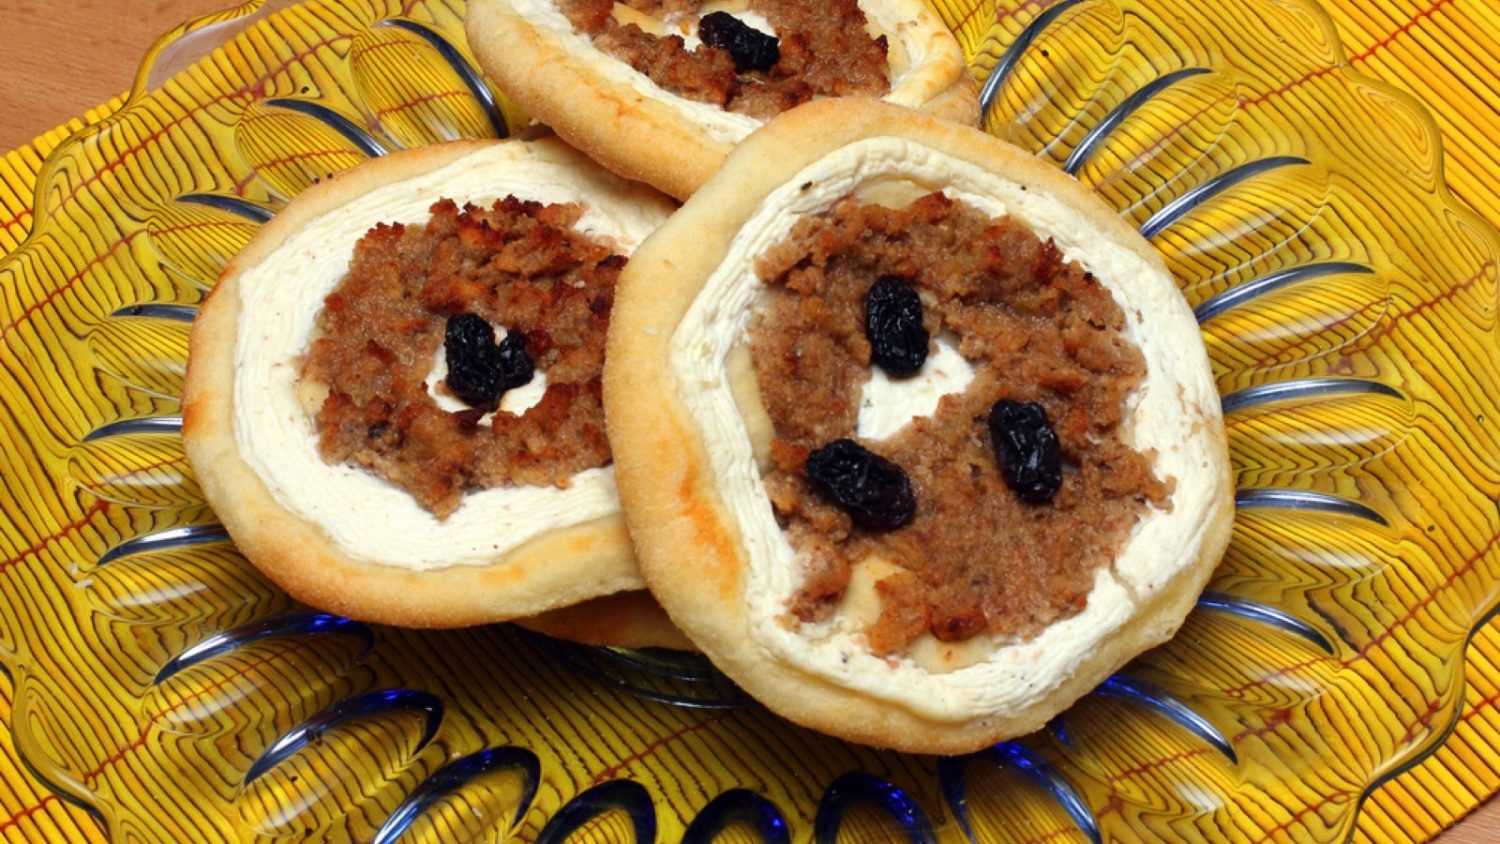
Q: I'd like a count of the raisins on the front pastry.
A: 3